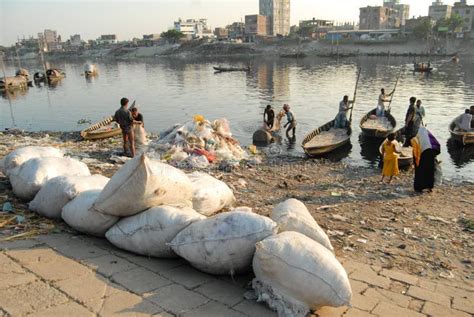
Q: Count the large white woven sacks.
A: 10